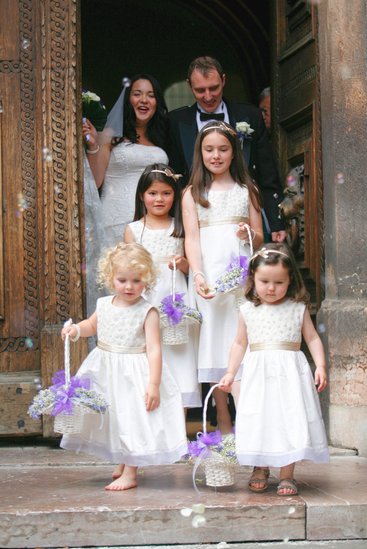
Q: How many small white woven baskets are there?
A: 4